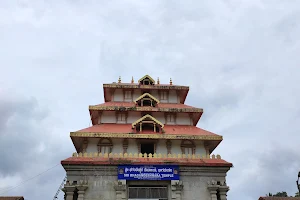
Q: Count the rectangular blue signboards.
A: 1